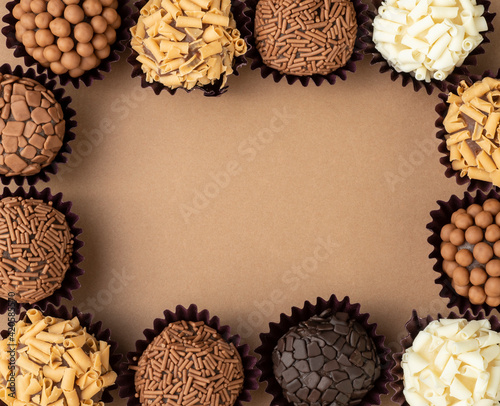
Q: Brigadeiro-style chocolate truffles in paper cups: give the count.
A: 12